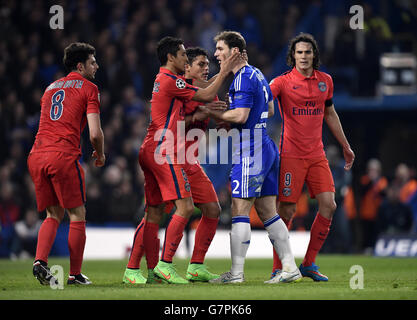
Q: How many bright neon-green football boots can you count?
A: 4